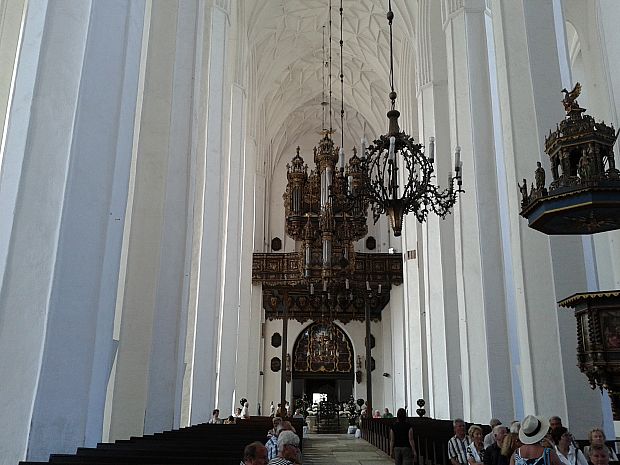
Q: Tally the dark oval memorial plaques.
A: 6